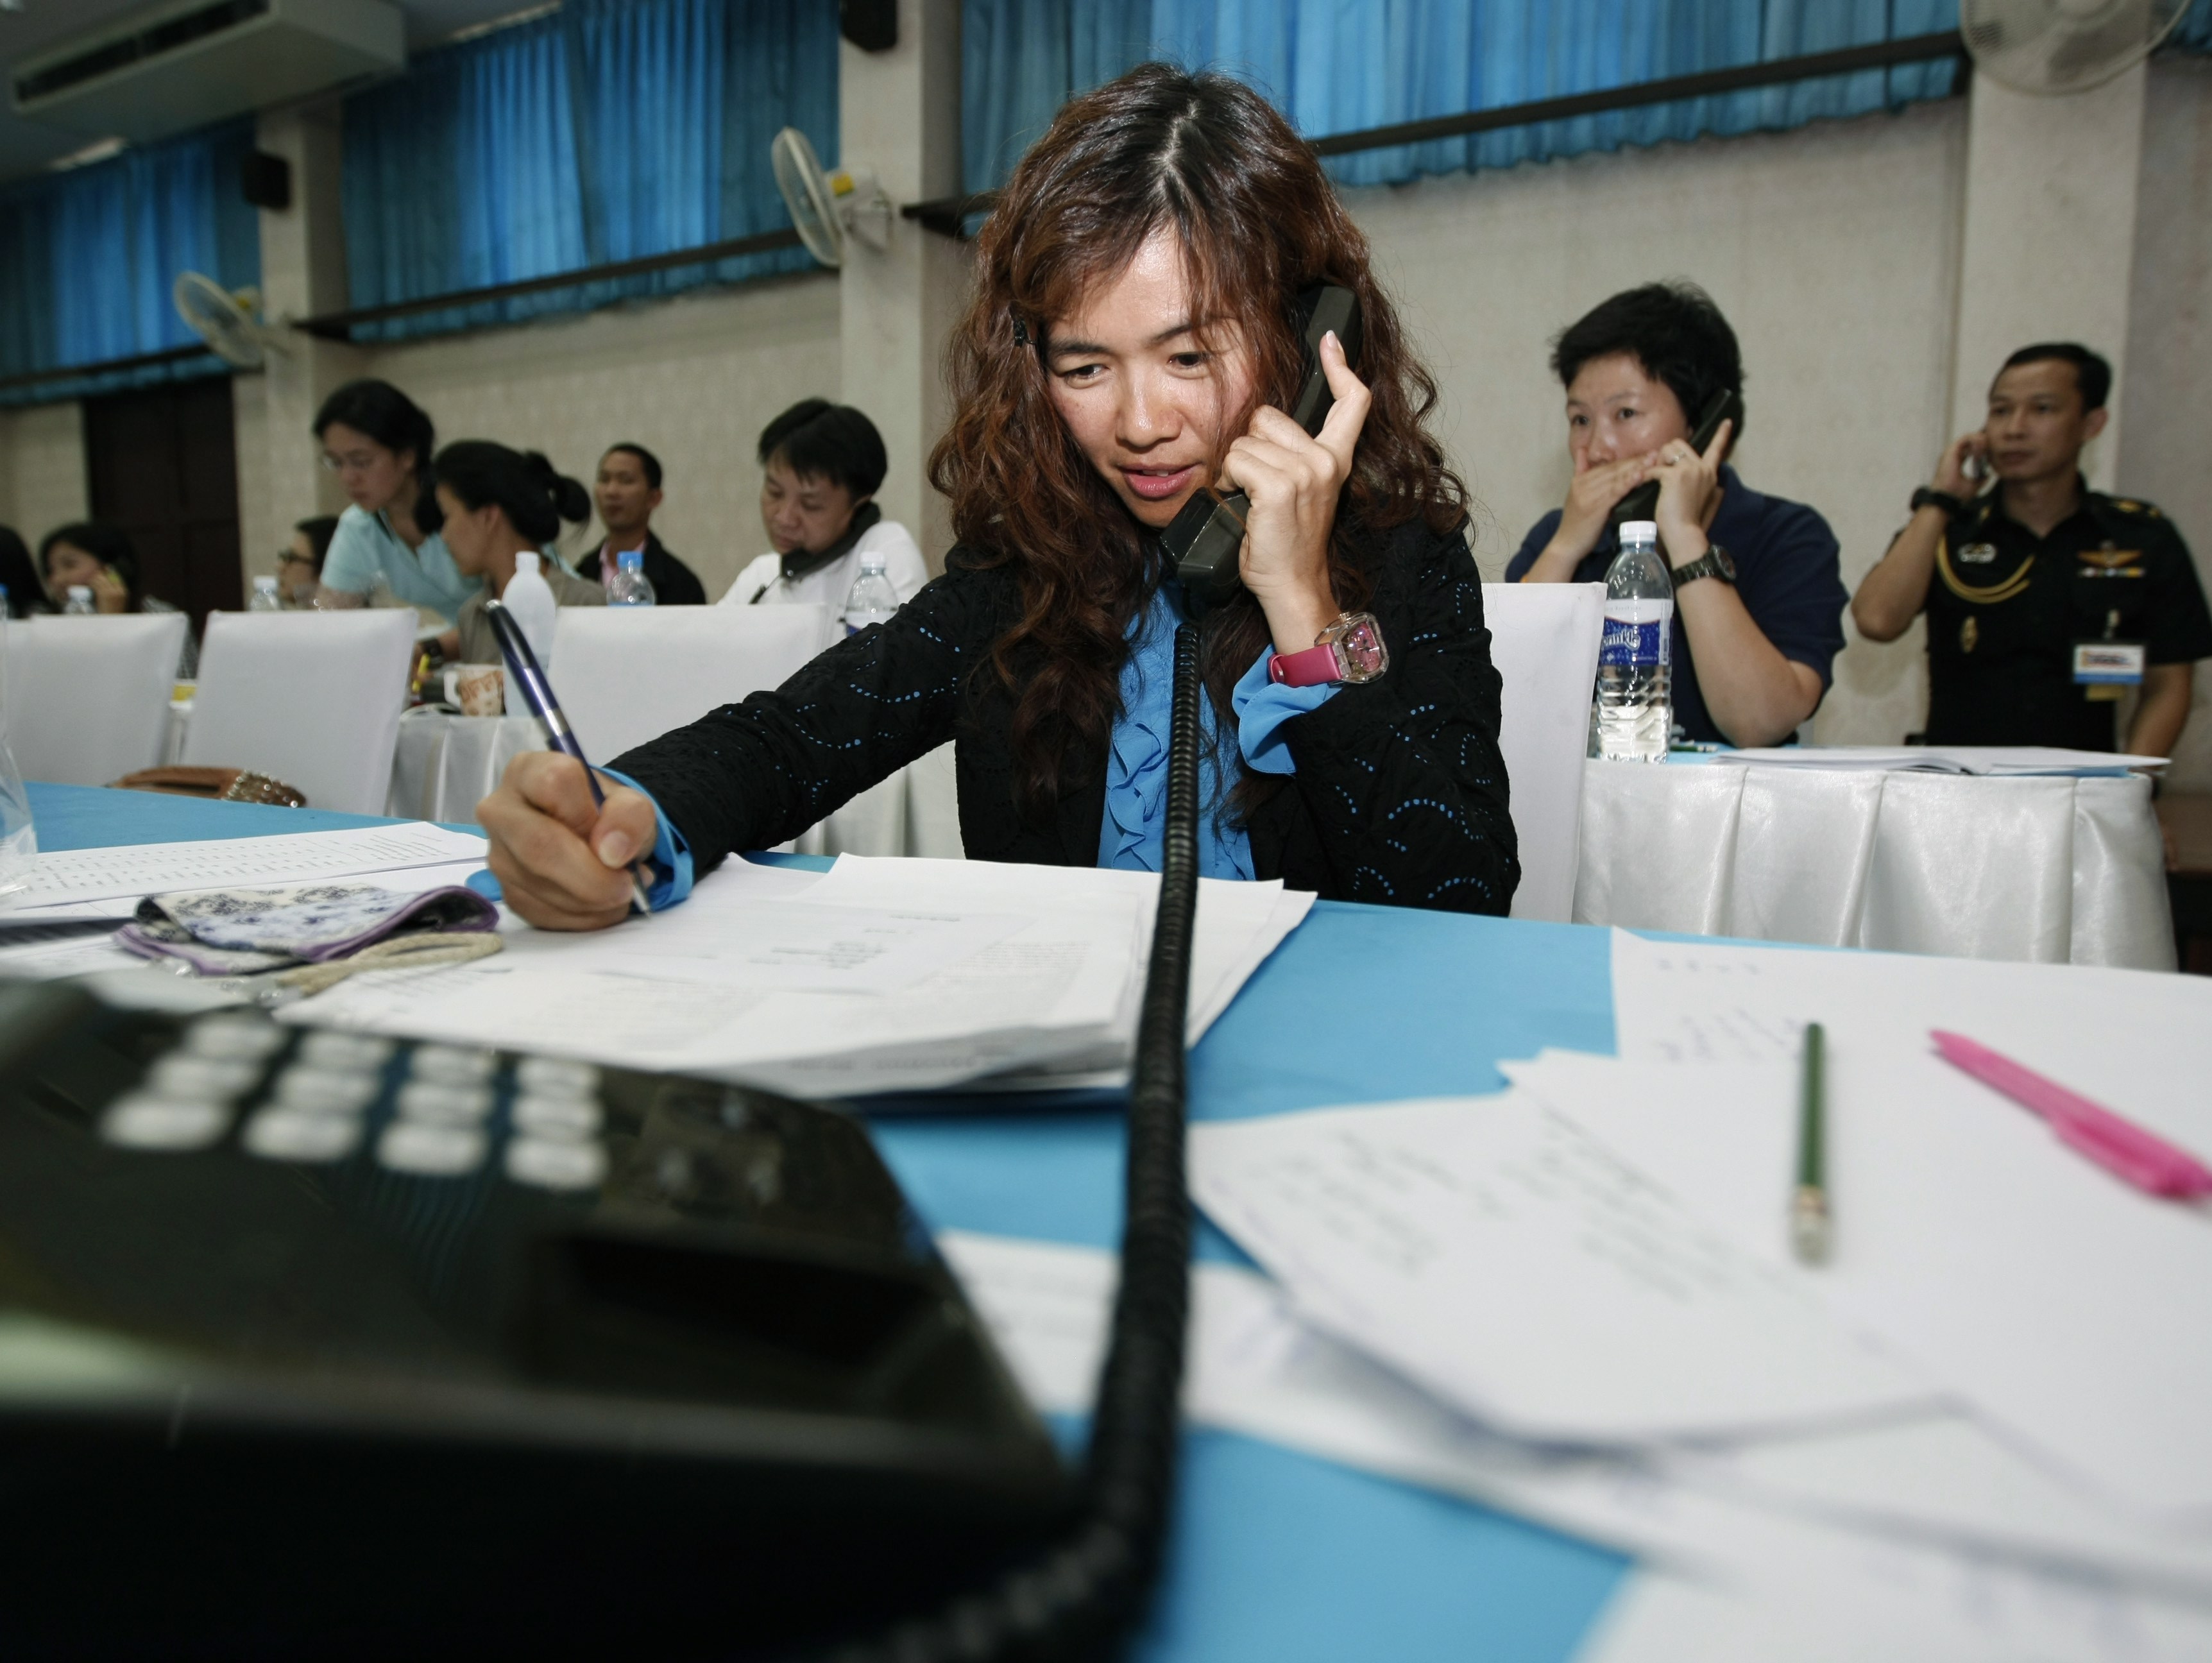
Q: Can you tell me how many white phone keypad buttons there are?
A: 12